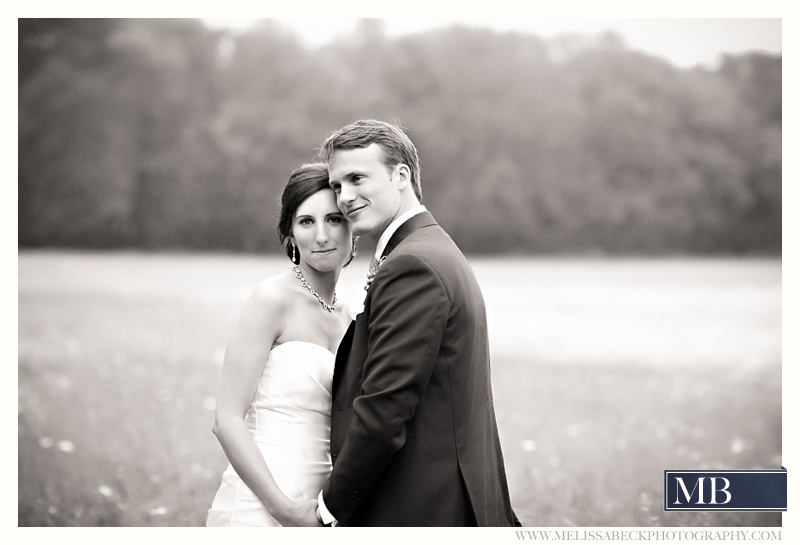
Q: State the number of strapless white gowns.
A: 1